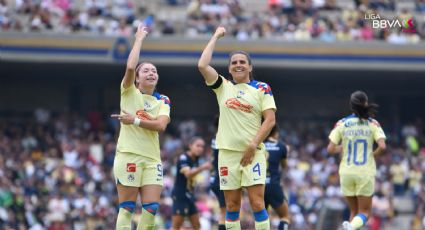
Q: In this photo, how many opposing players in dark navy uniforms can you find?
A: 3